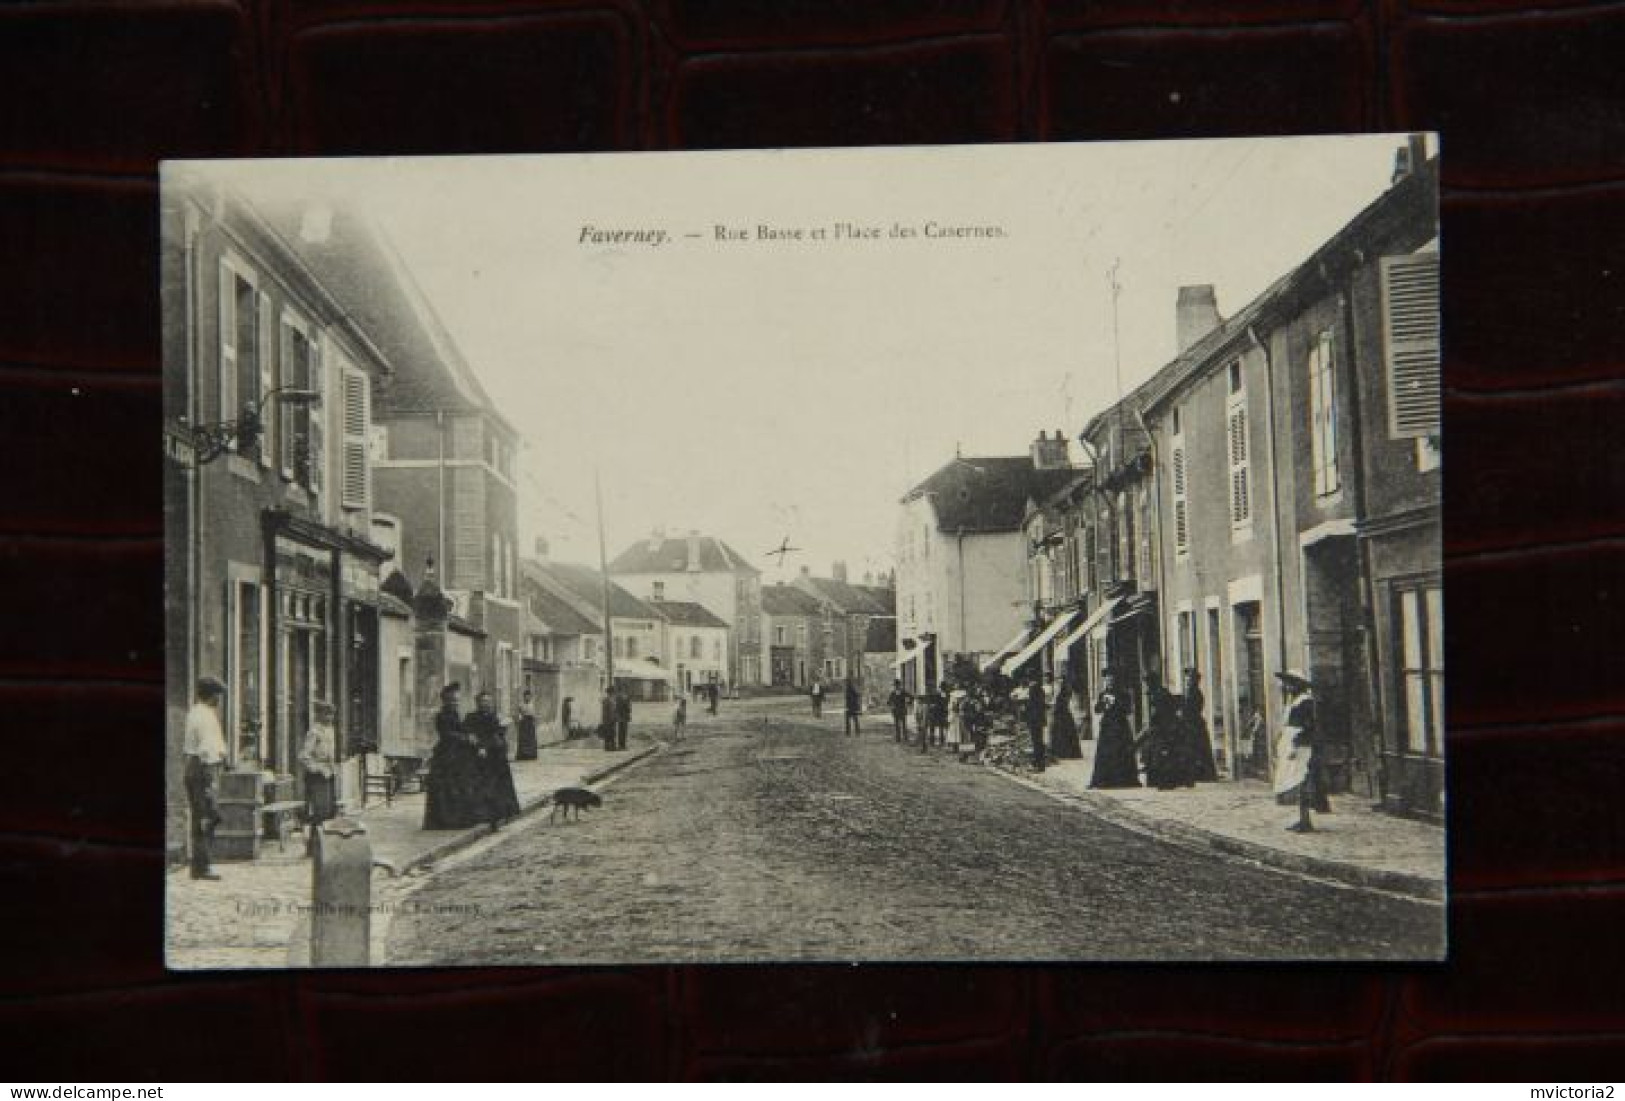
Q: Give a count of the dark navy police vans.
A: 0